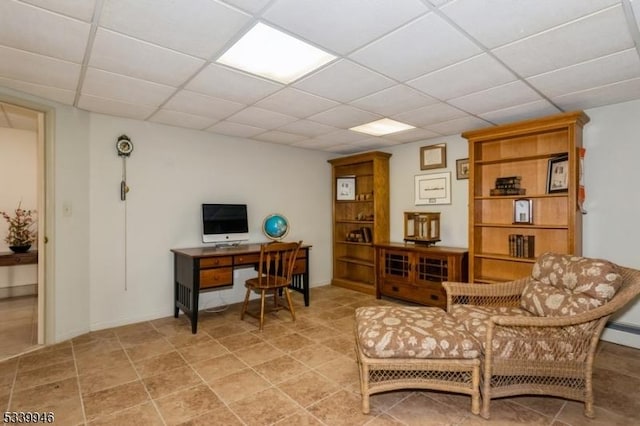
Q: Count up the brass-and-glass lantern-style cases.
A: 1